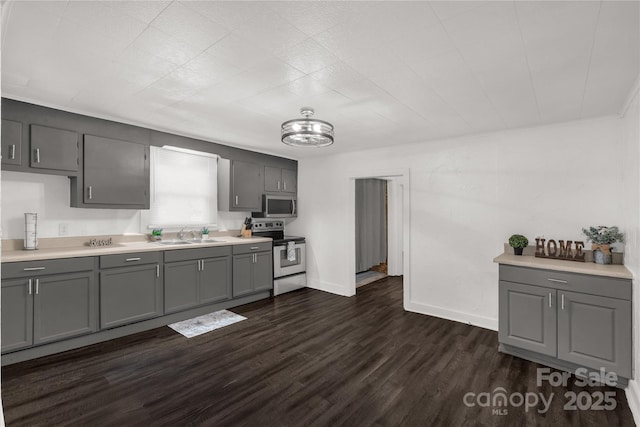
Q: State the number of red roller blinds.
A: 0